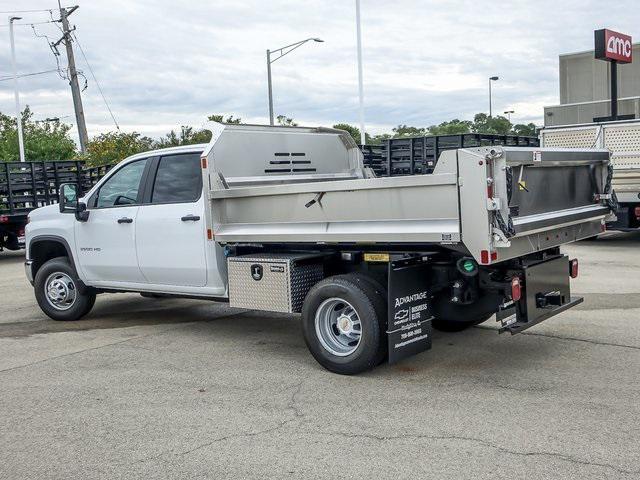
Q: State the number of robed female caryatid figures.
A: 0